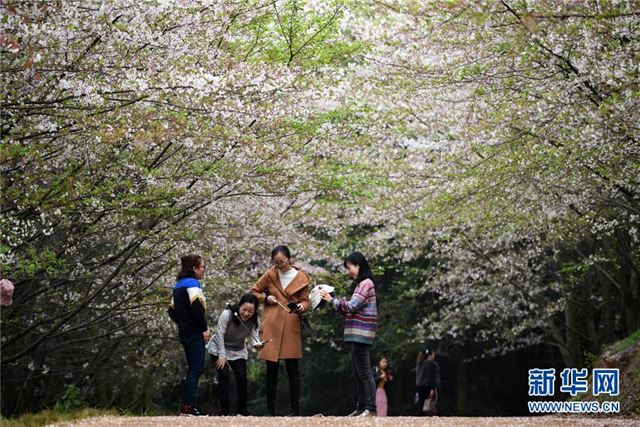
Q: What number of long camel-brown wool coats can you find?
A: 1